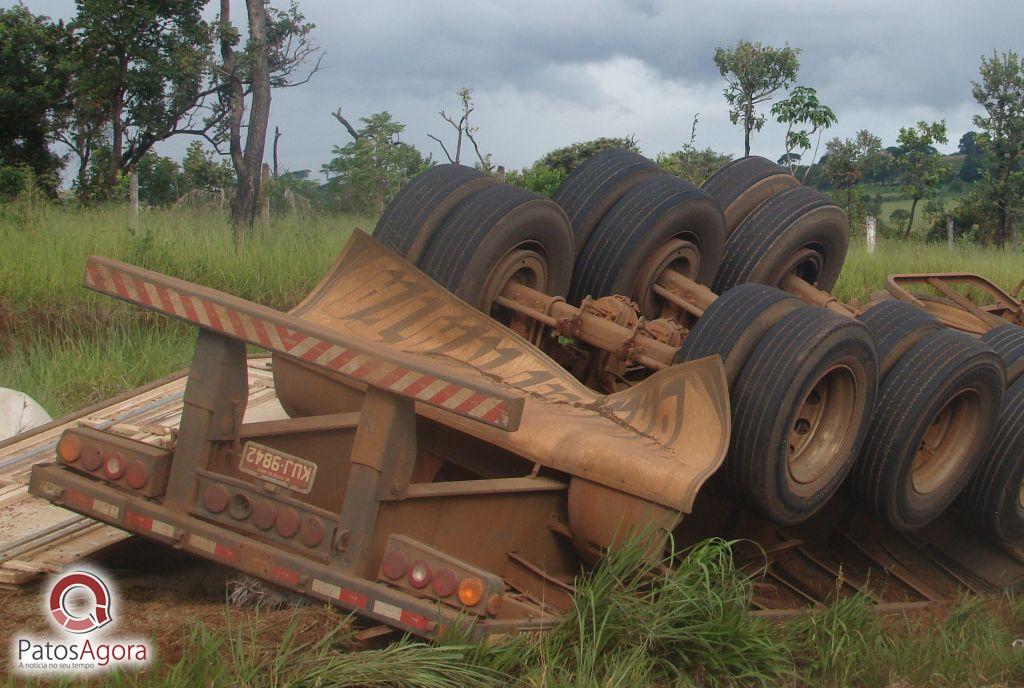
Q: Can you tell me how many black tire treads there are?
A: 12